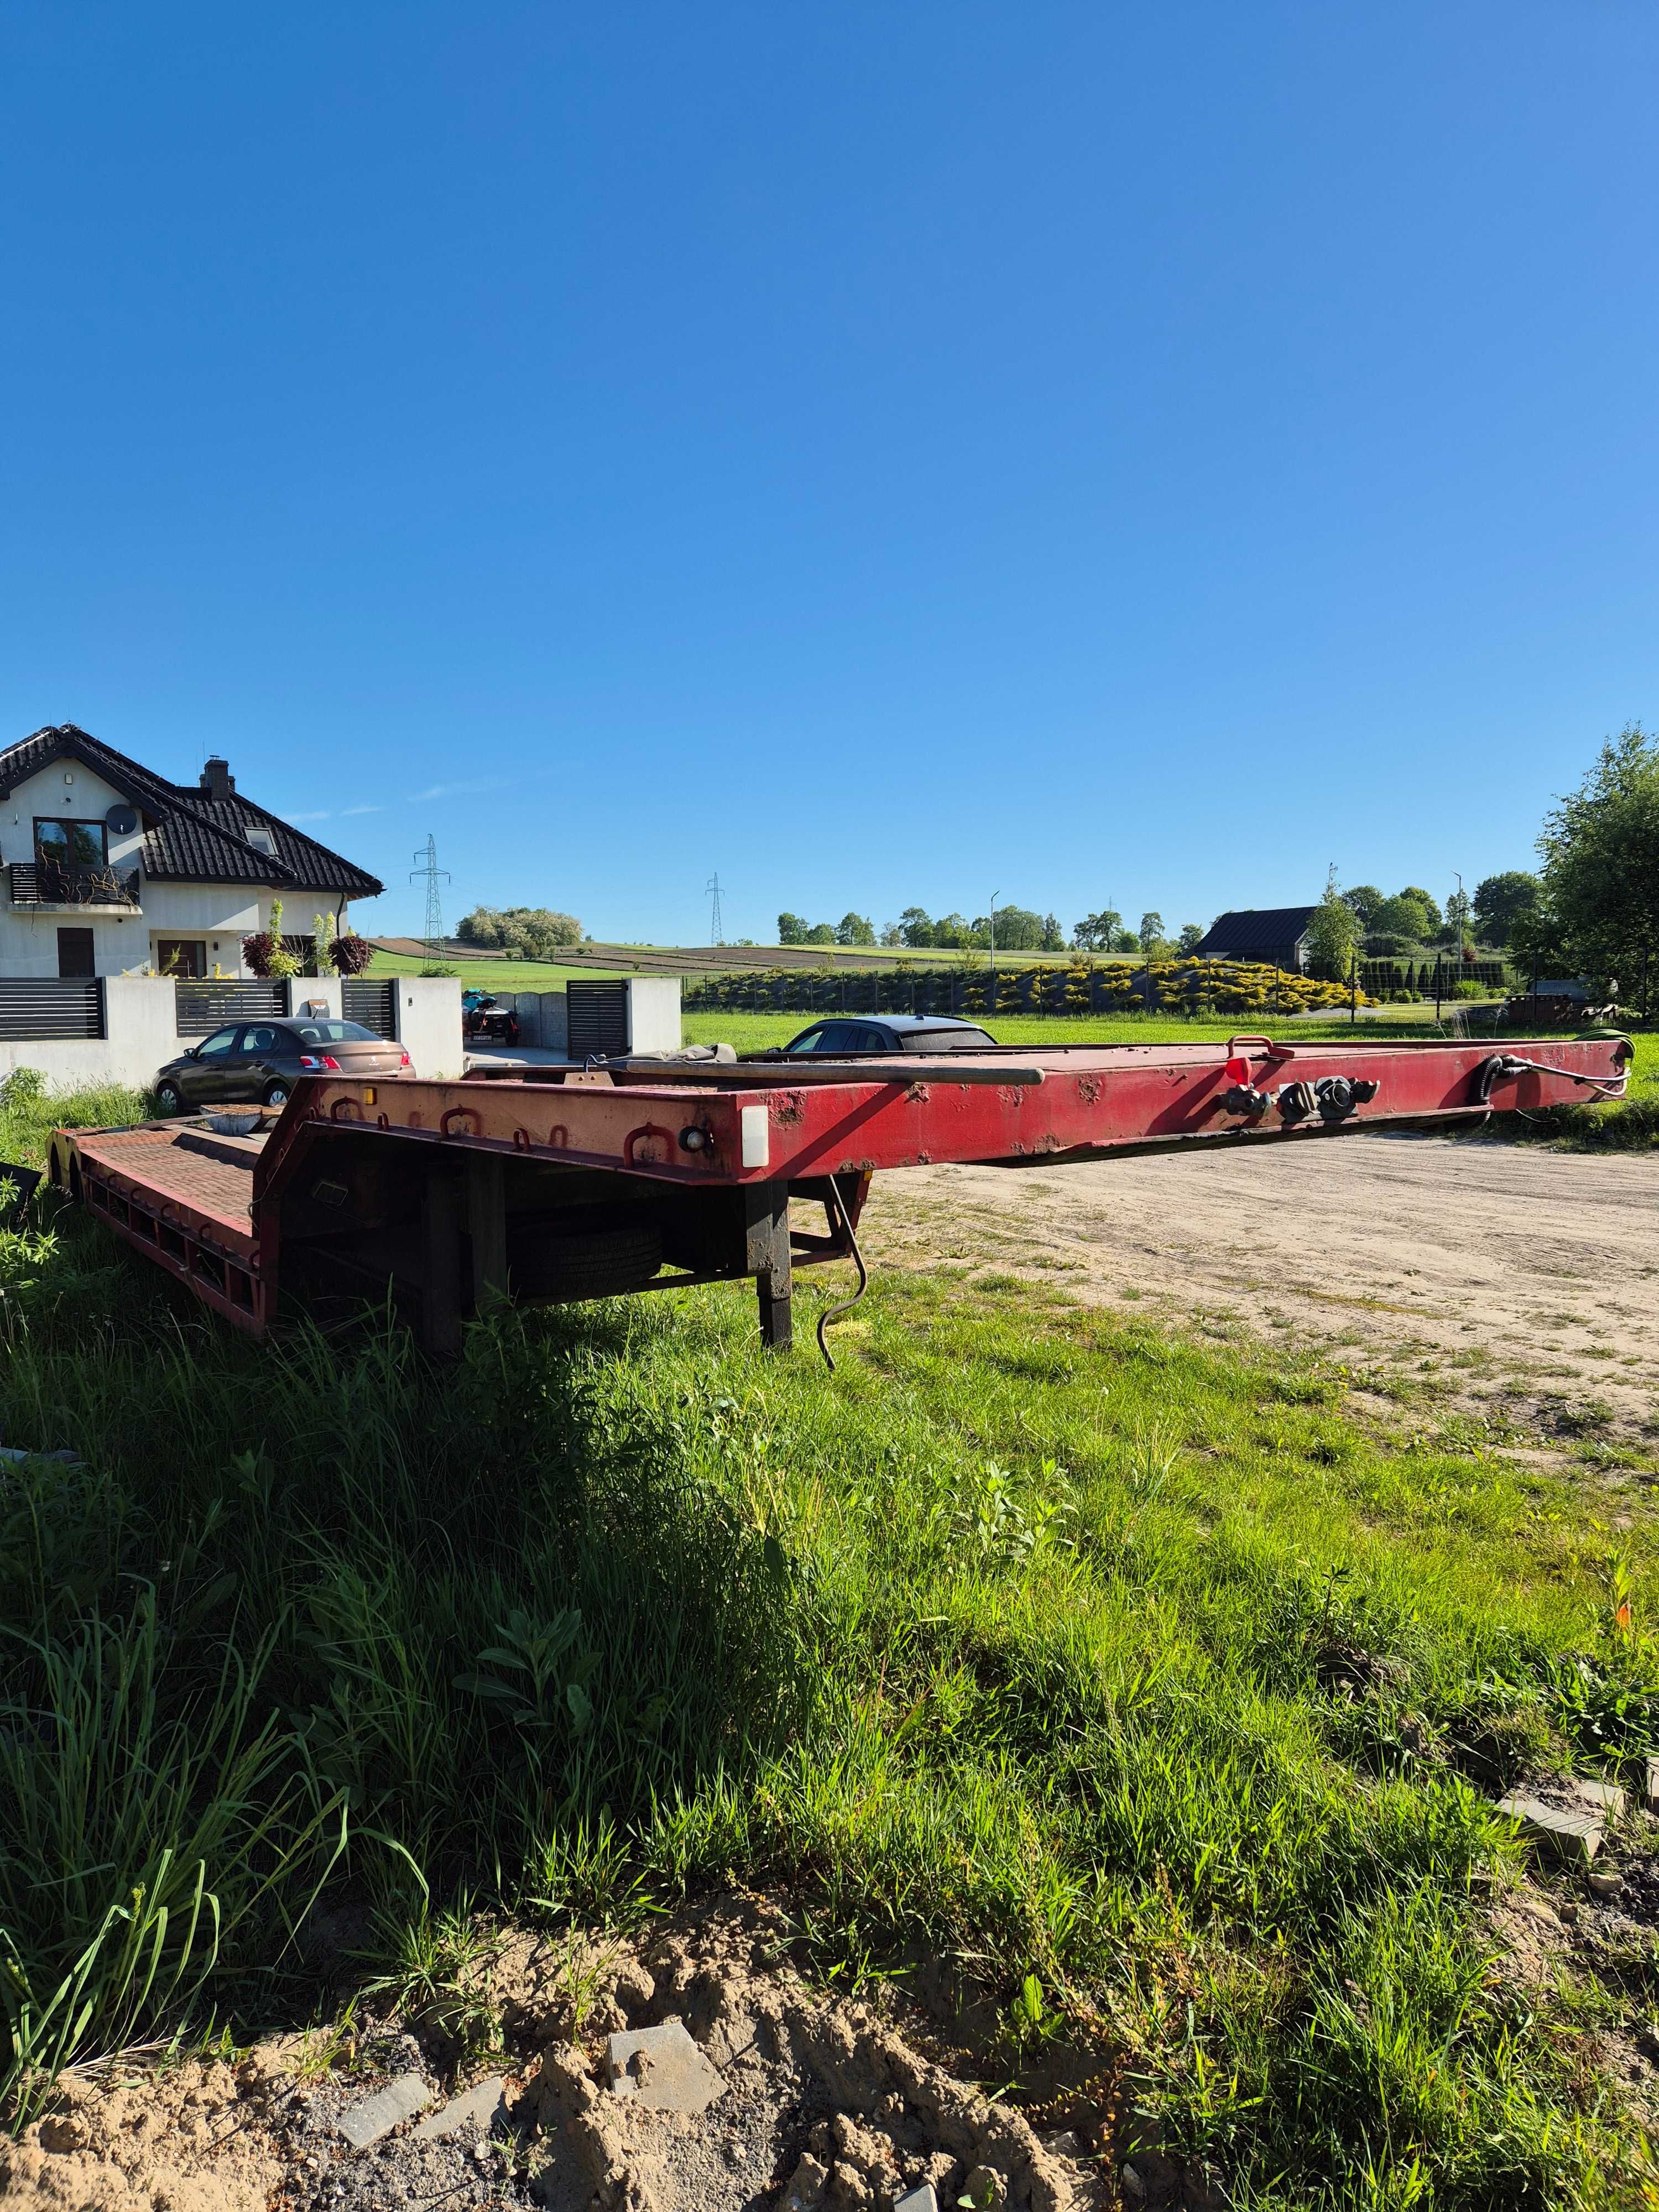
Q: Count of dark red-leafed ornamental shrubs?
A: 2